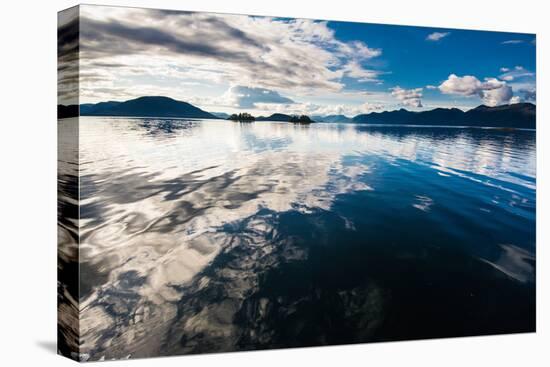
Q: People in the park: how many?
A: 0